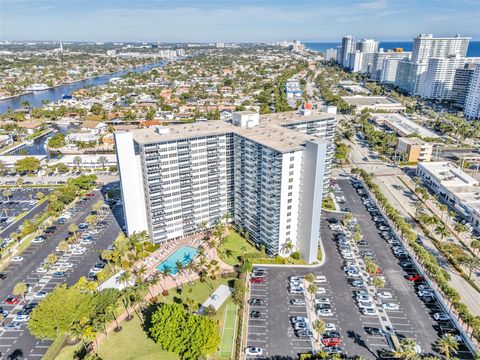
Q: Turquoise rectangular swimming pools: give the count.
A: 1